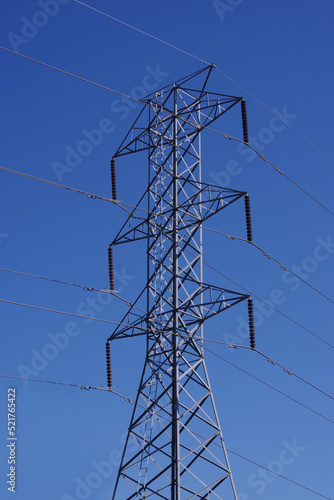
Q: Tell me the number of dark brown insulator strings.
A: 6